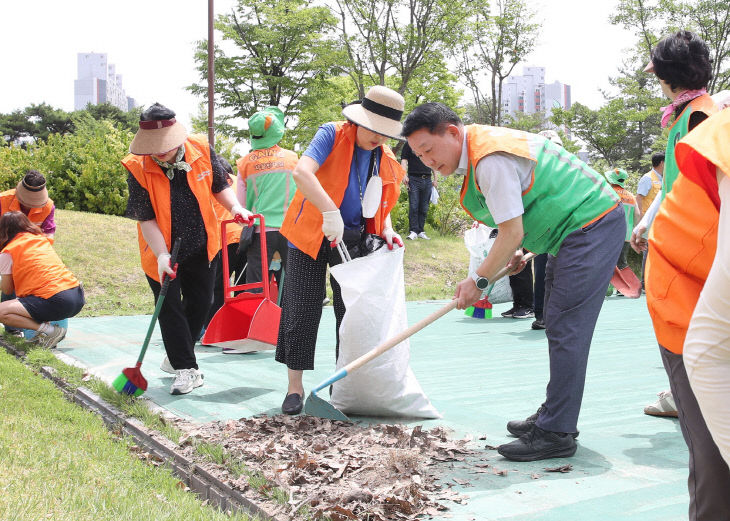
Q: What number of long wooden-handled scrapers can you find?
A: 1